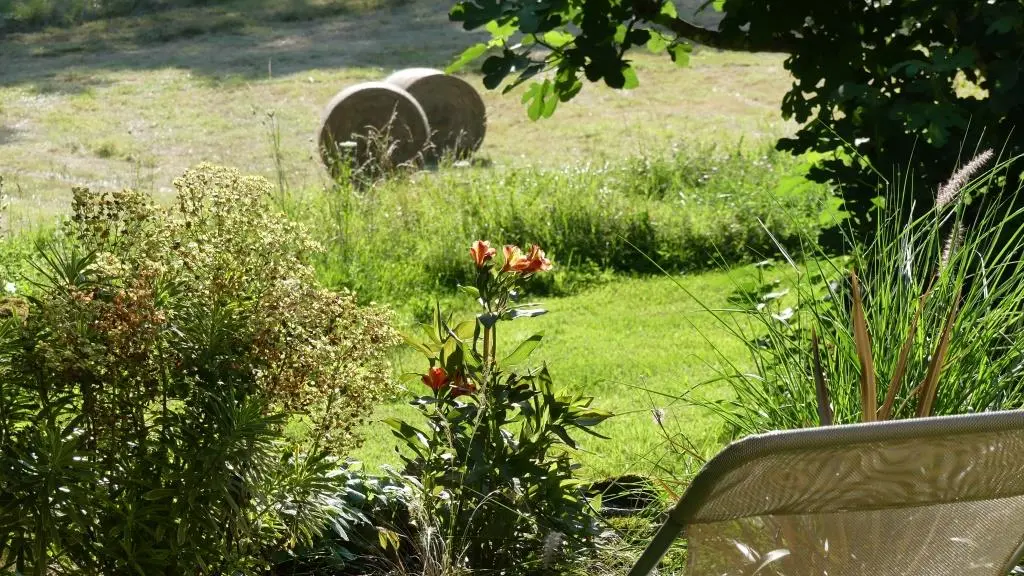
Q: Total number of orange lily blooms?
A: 5